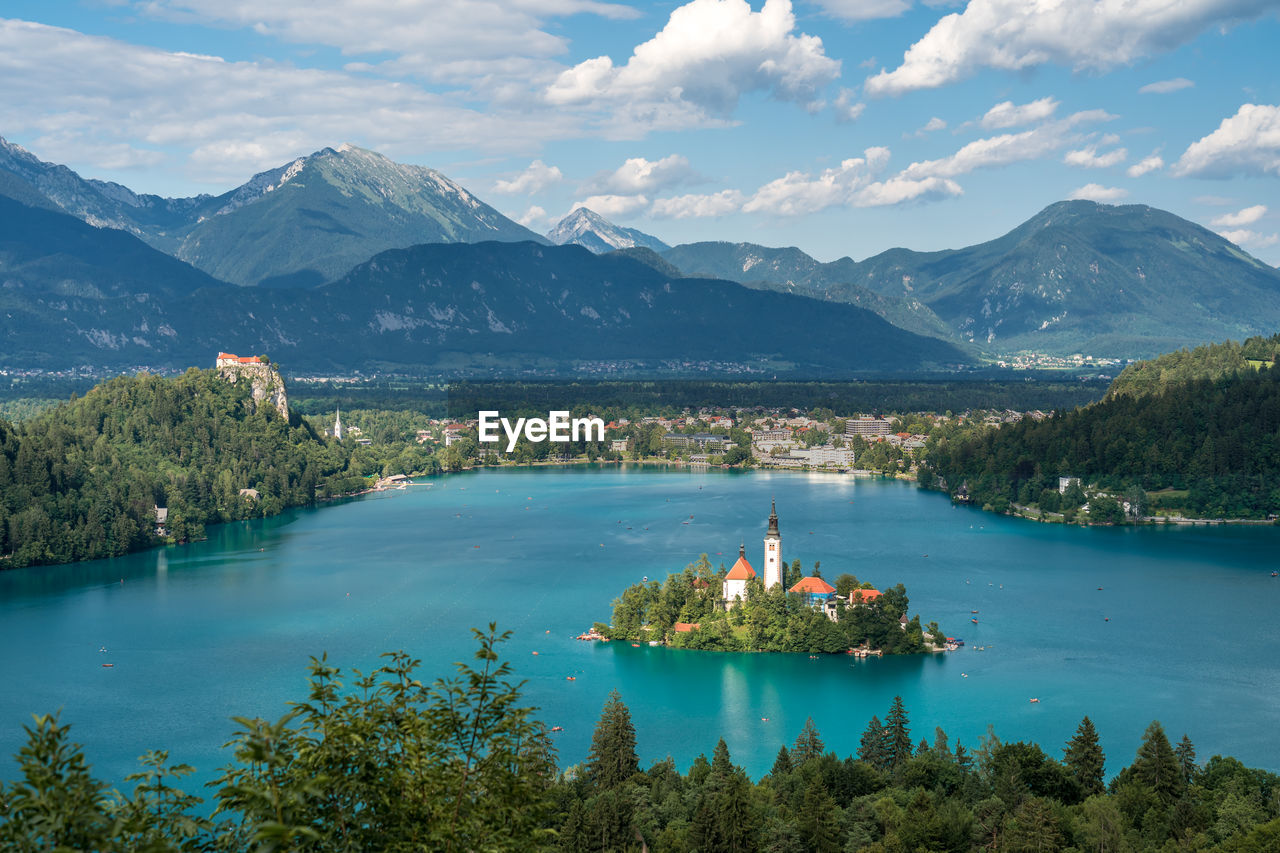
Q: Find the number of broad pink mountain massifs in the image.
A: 0